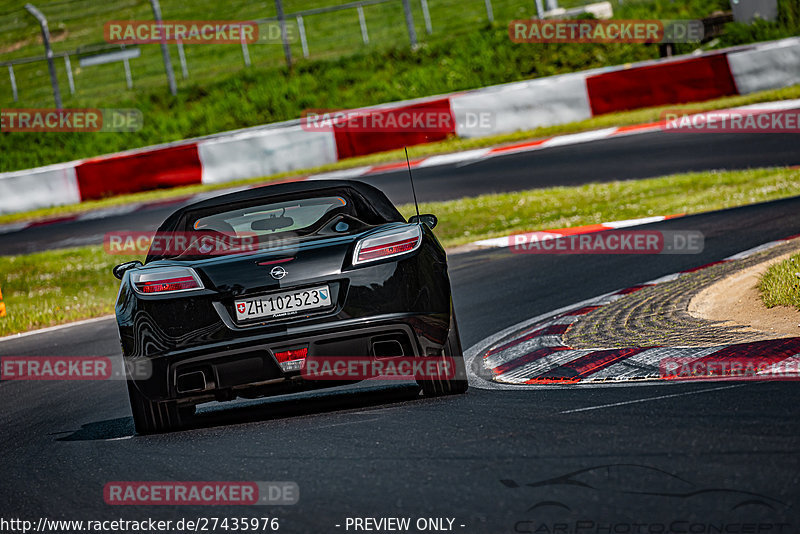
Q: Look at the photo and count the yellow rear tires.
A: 0